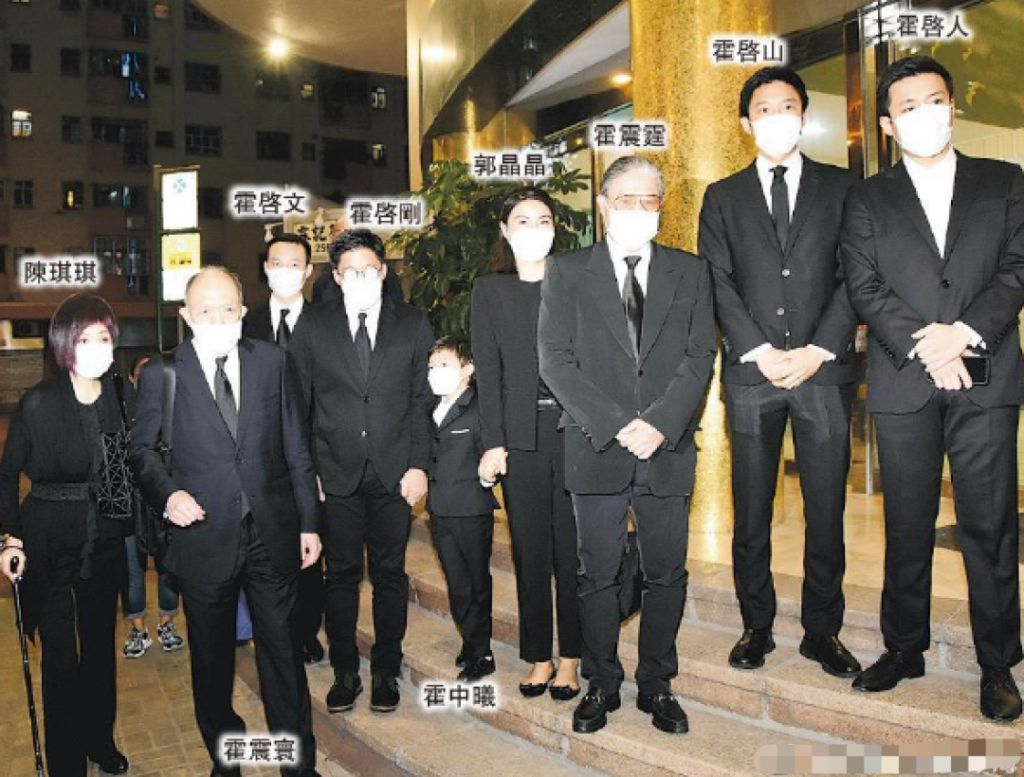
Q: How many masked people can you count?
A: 9